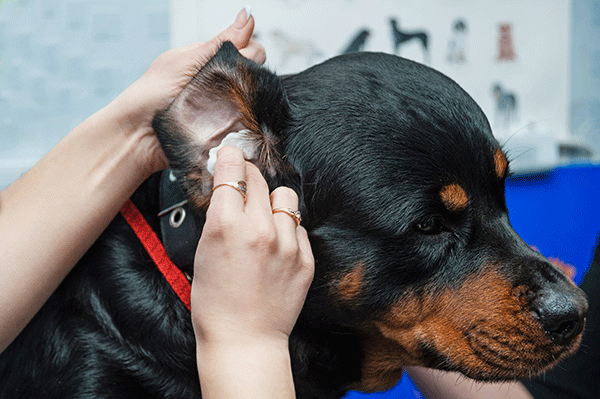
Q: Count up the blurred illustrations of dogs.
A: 6